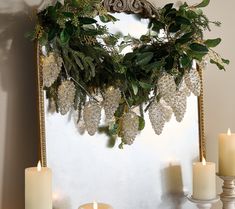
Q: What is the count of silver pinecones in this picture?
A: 9